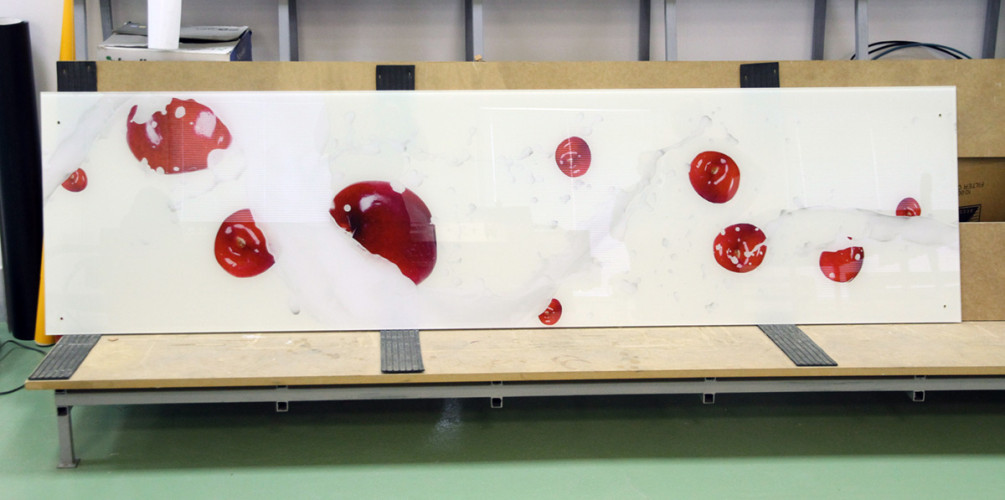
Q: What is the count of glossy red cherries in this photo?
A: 10